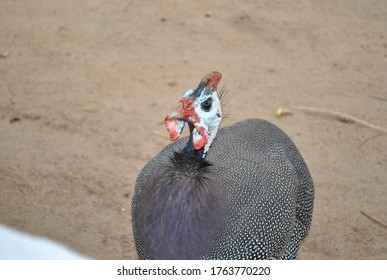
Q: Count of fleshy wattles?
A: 2